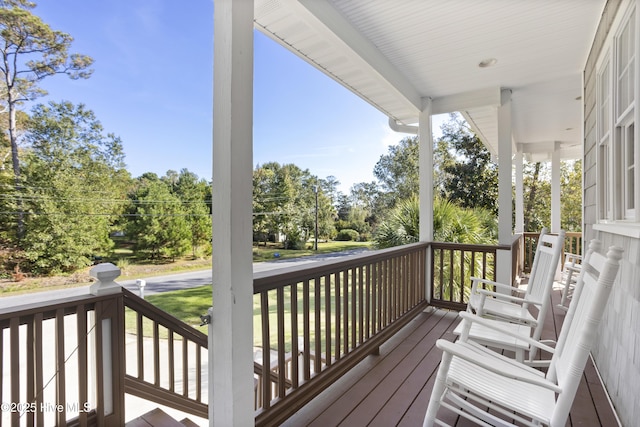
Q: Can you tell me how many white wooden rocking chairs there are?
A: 3